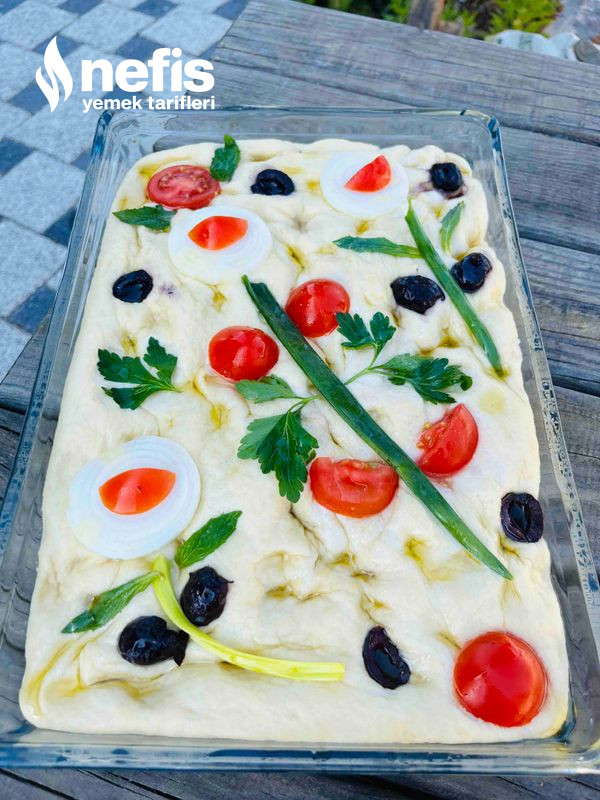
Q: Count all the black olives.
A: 9